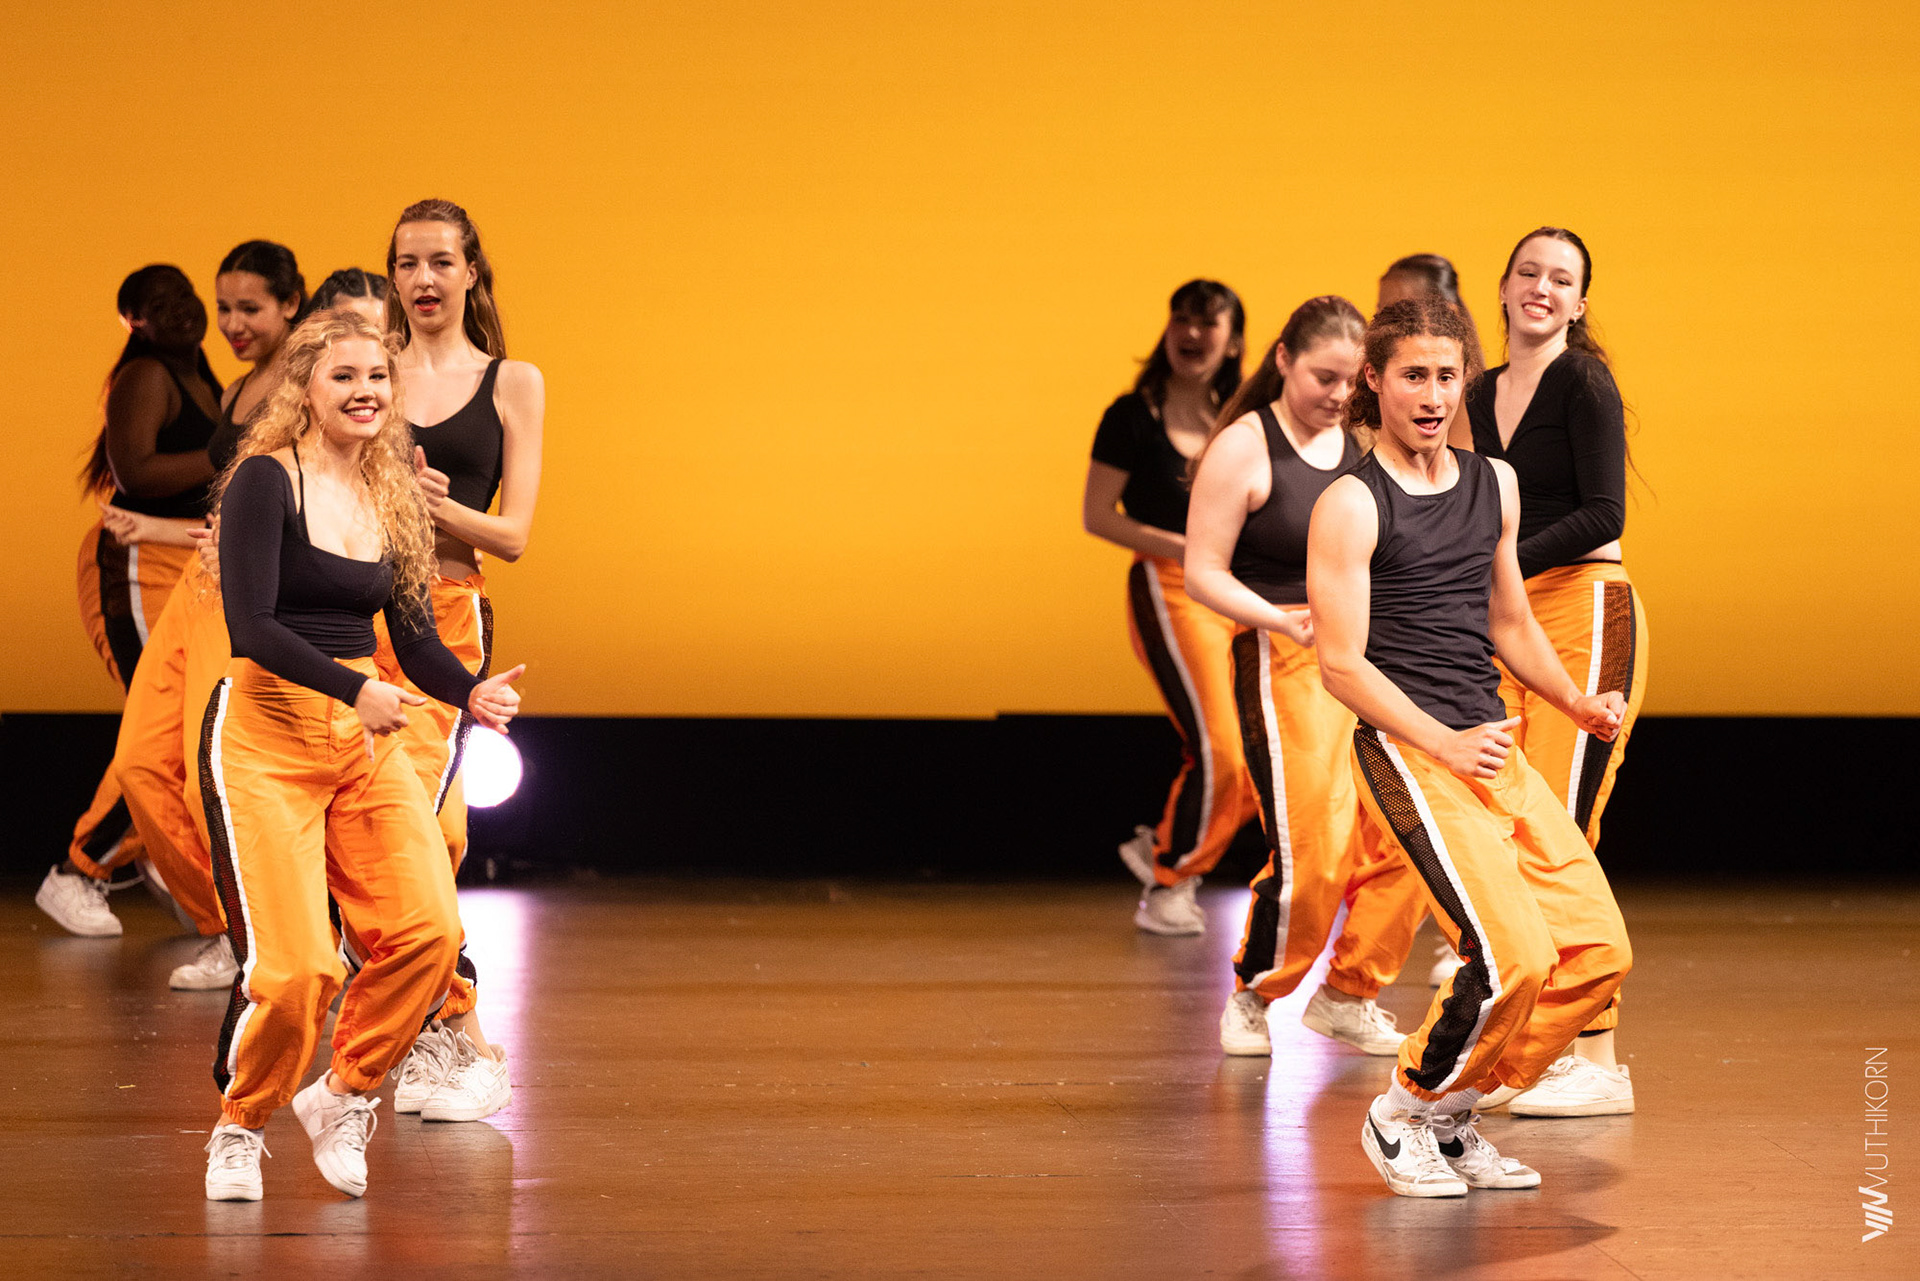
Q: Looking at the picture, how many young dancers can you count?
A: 10